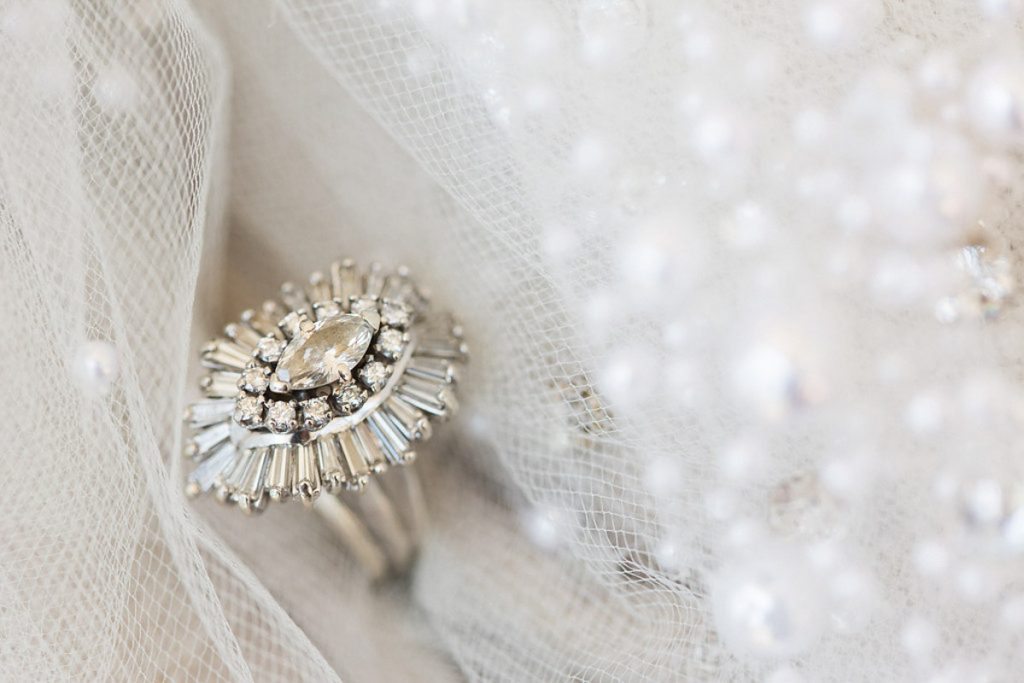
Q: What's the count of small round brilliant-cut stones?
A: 12